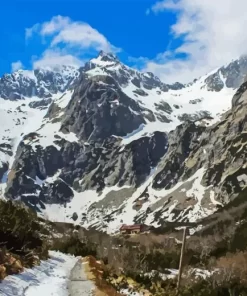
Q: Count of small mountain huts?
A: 1